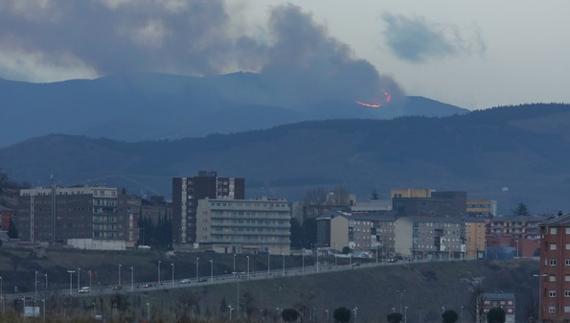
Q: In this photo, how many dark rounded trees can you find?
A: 5